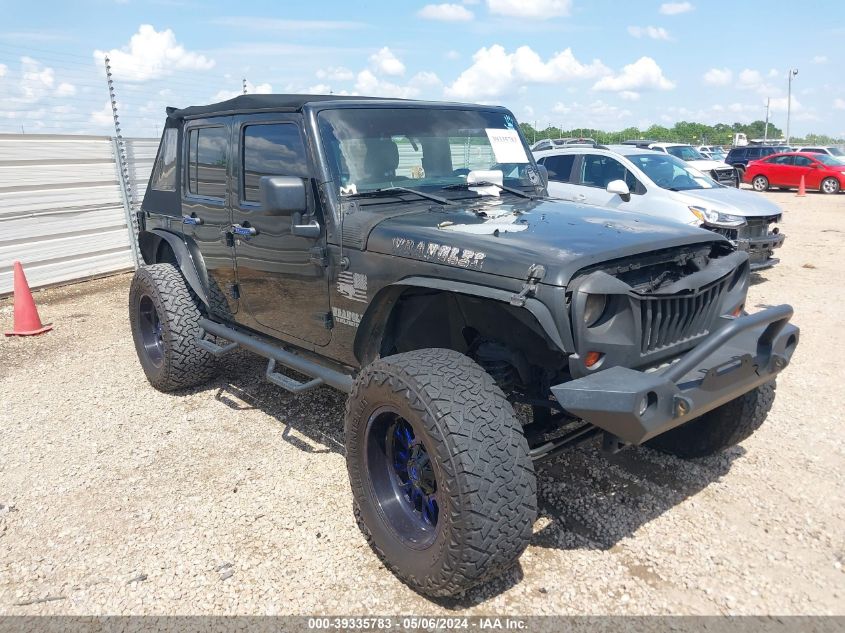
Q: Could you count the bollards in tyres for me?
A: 0